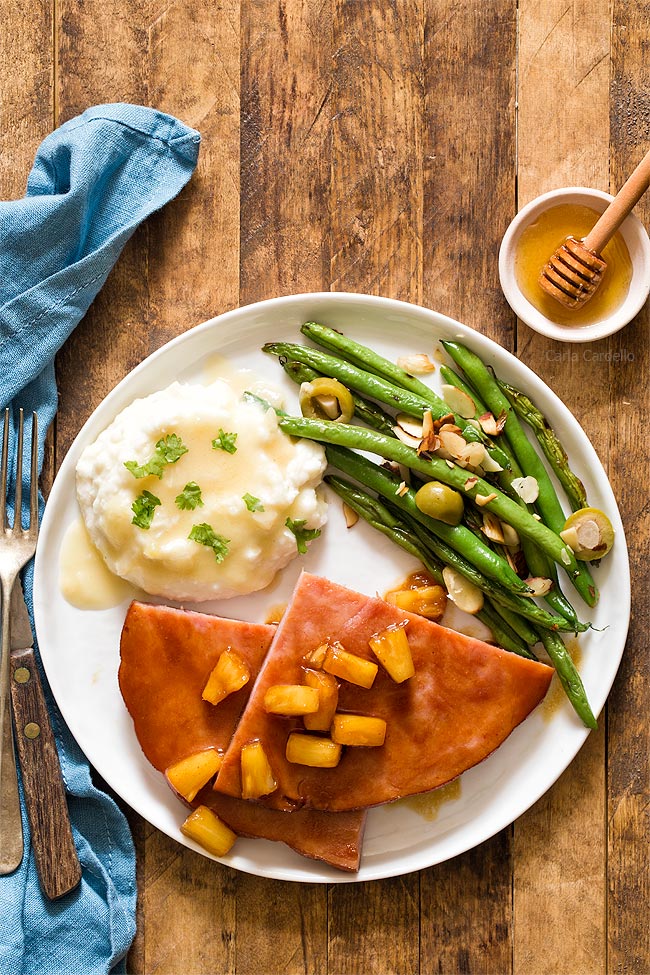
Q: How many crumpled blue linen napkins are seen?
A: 1